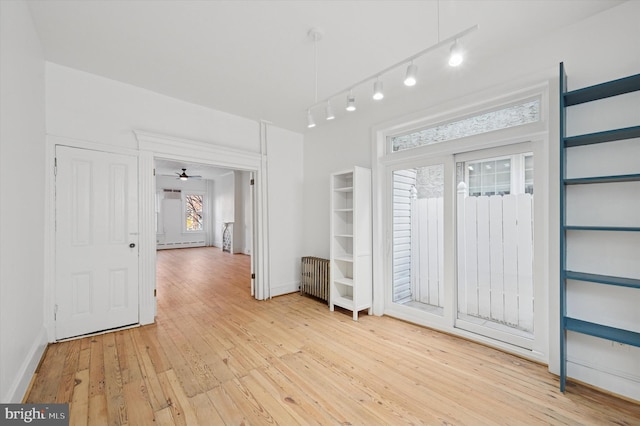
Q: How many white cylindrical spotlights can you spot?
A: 6